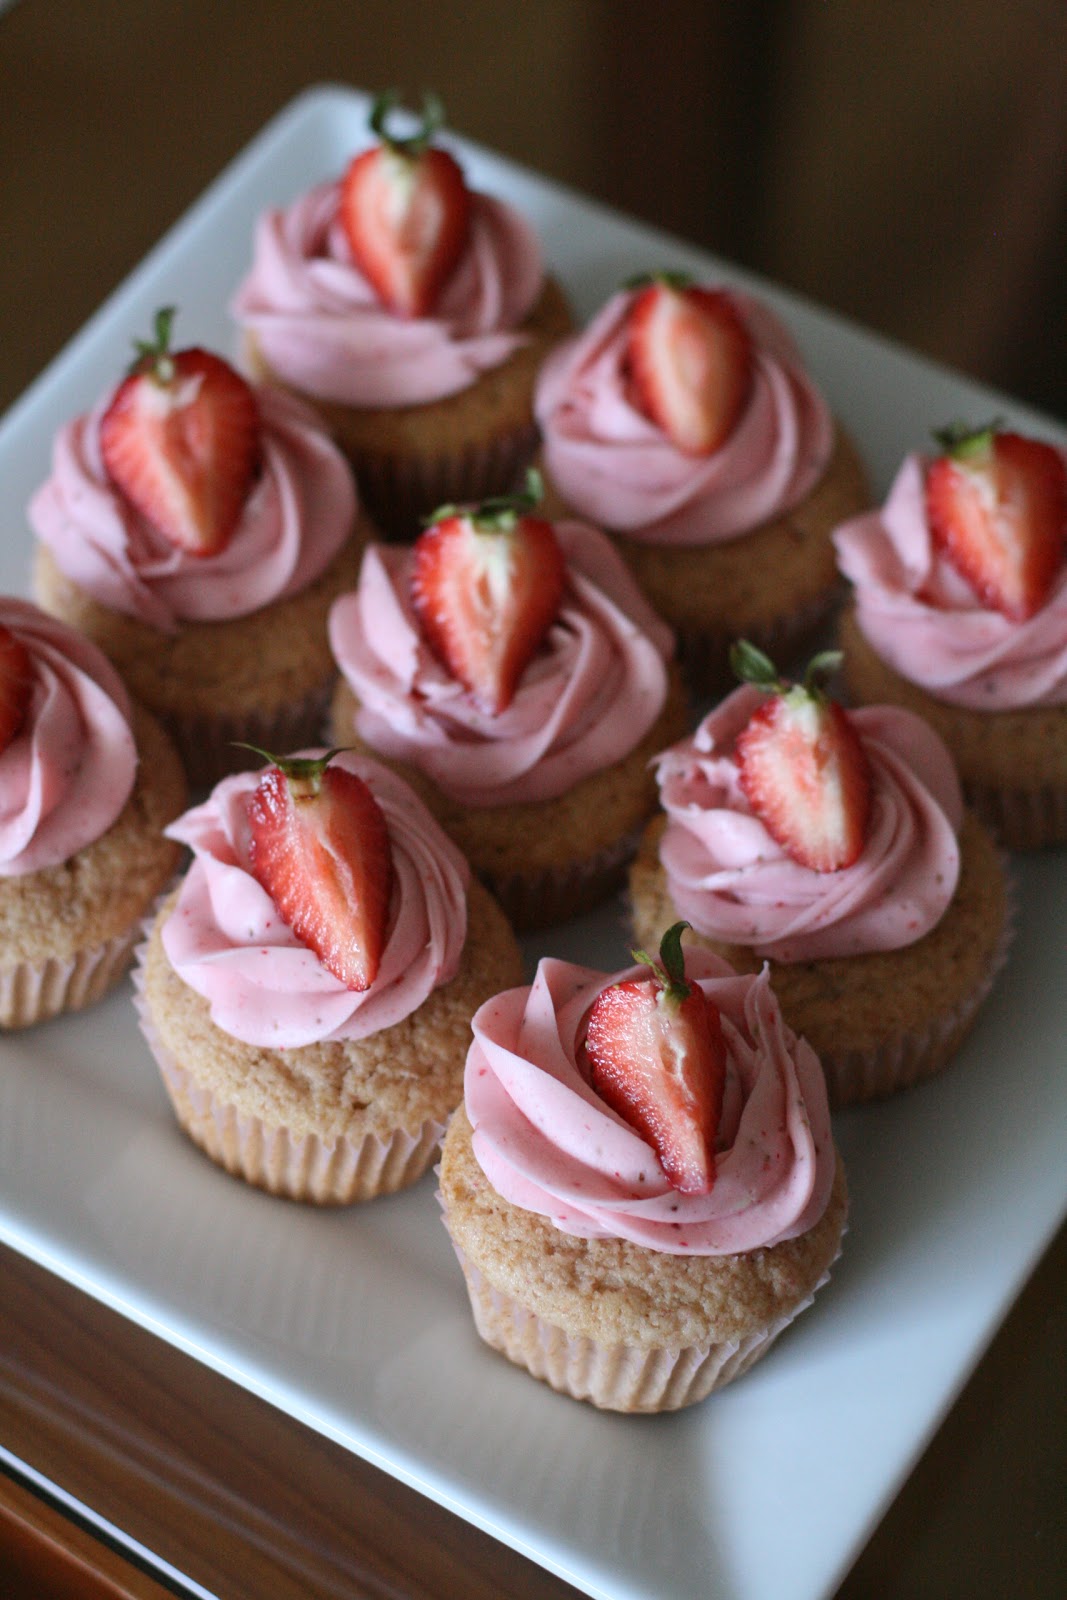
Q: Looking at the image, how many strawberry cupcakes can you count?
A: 9